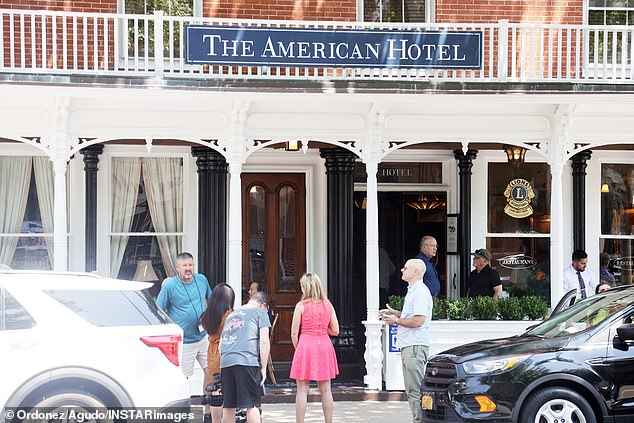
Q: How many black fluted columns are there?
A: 5